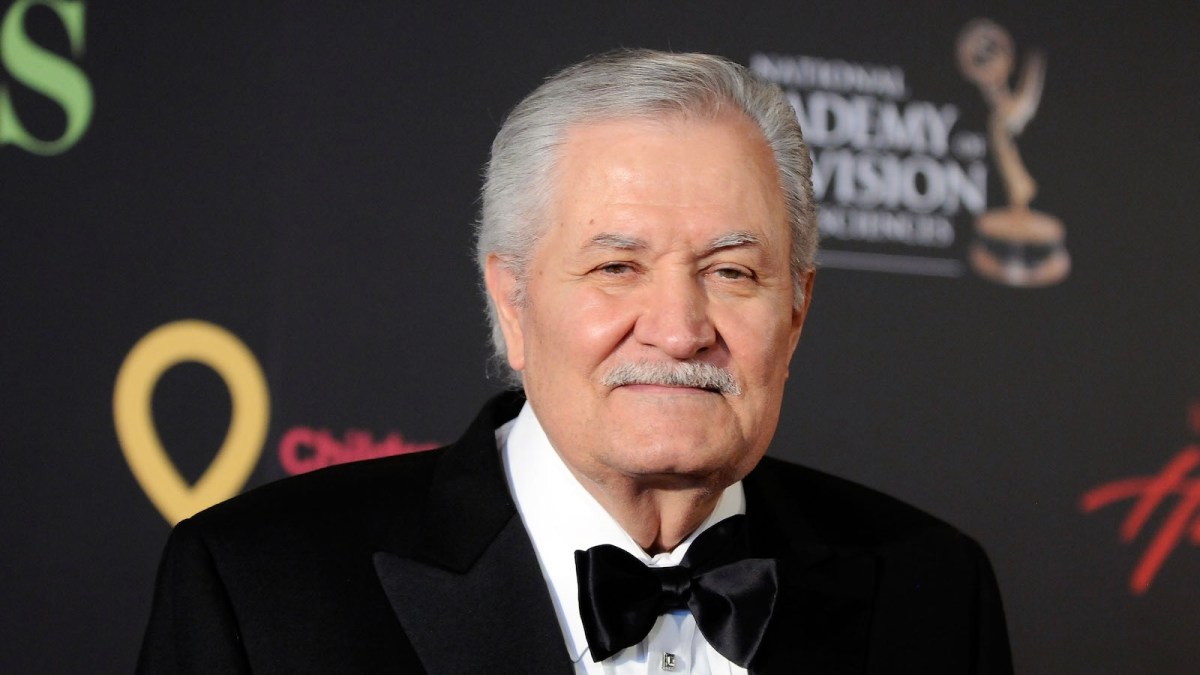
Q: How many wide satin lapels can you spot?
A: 2